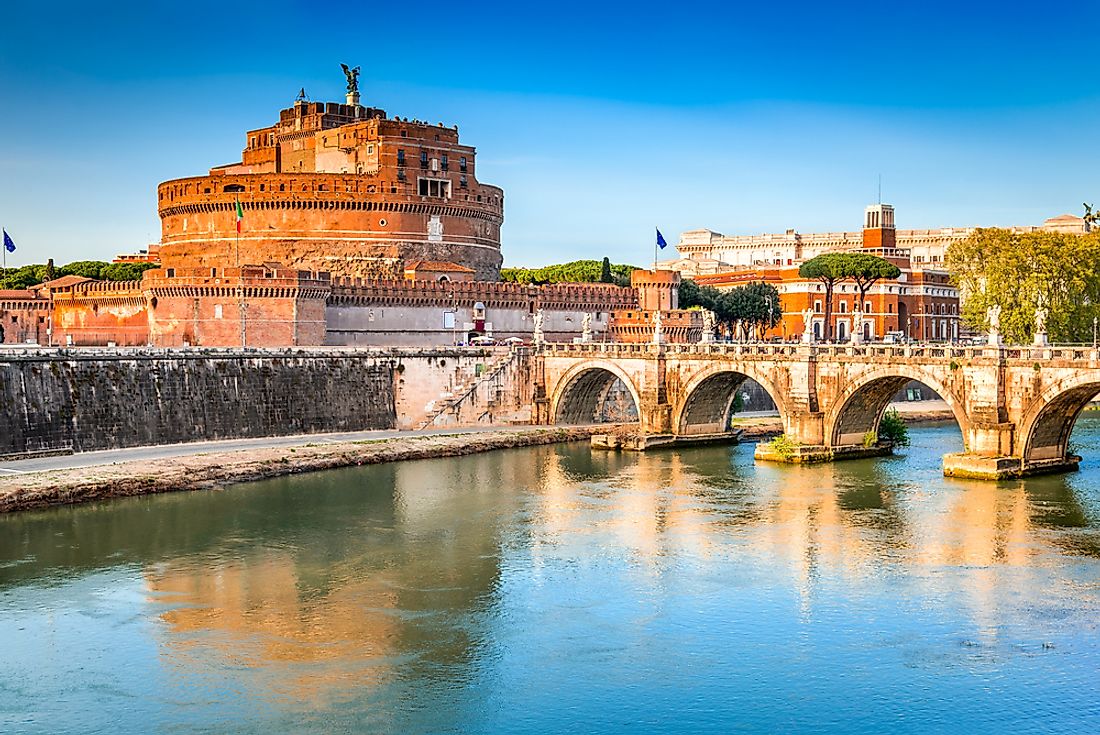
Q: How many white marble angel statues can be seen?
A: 8